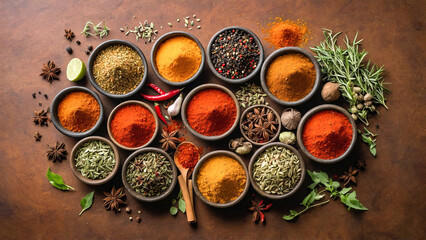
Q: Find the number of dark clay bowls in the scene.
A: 13